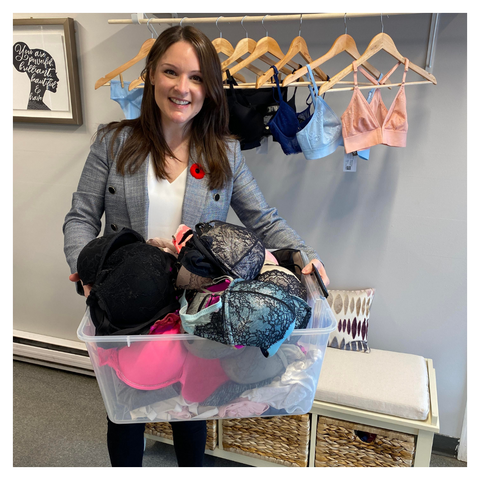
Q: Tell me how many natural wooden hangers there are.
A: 8